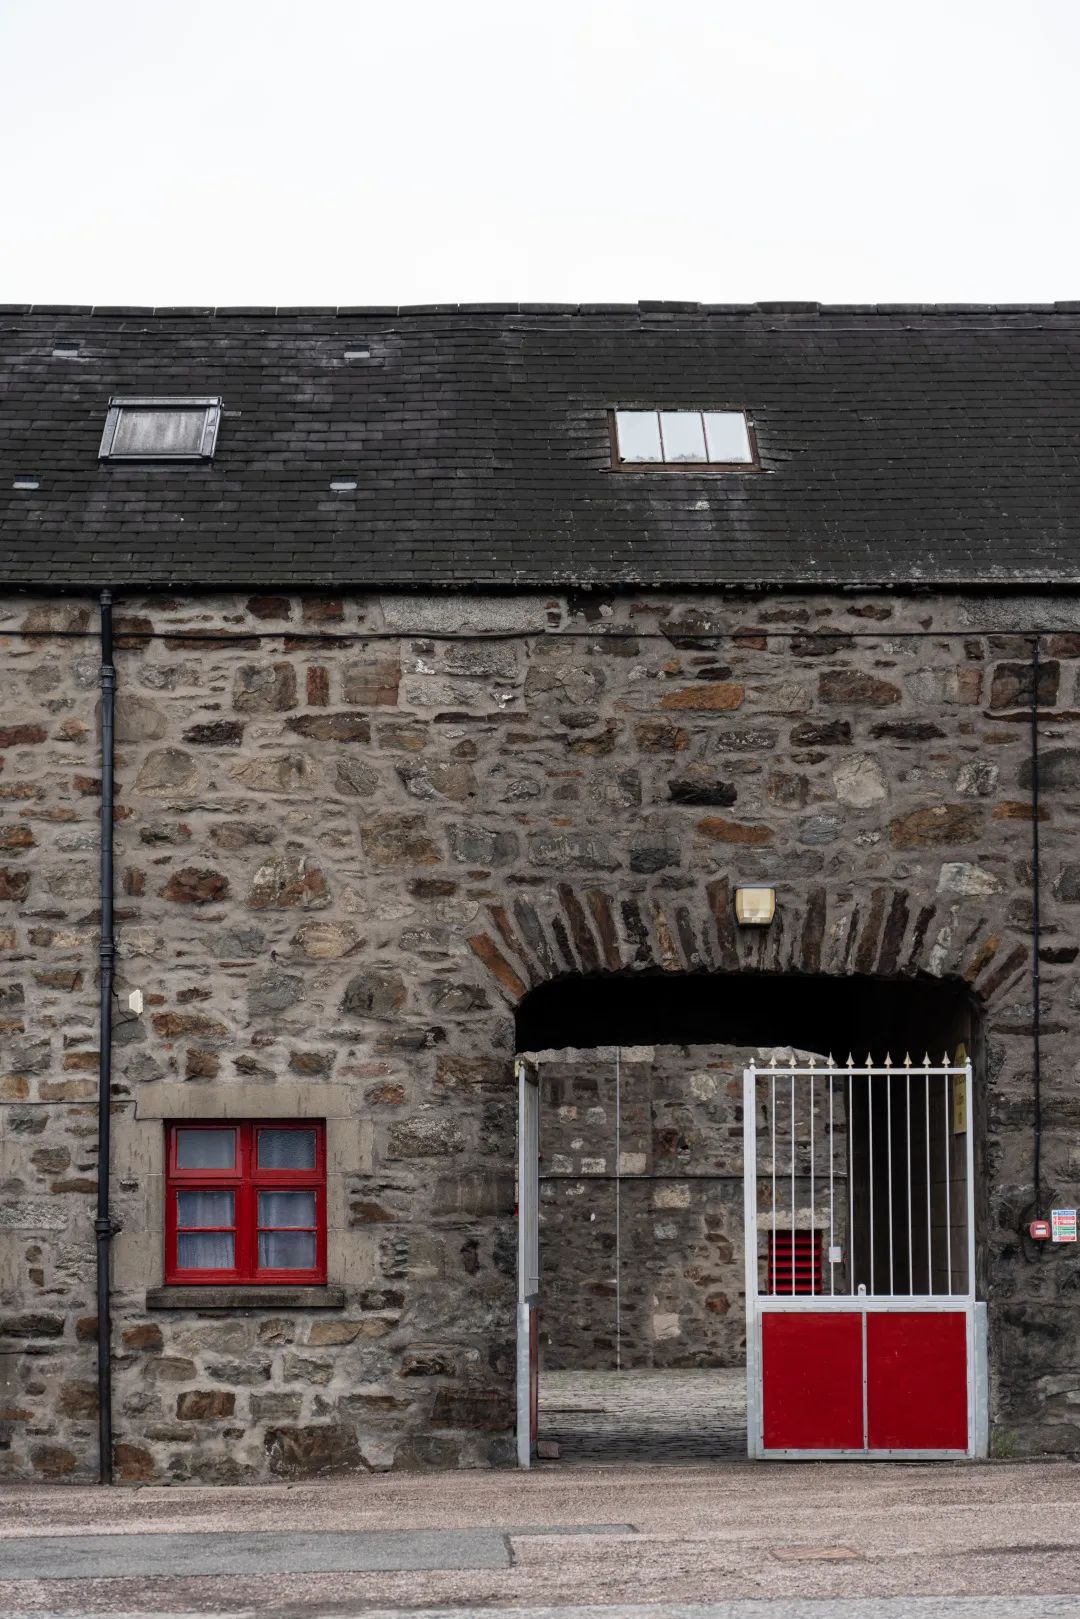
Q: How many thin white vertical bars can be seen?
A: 10